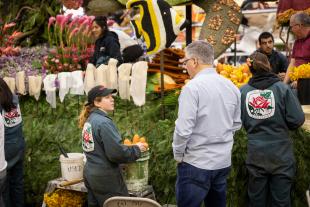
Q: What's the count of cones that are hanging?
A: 11